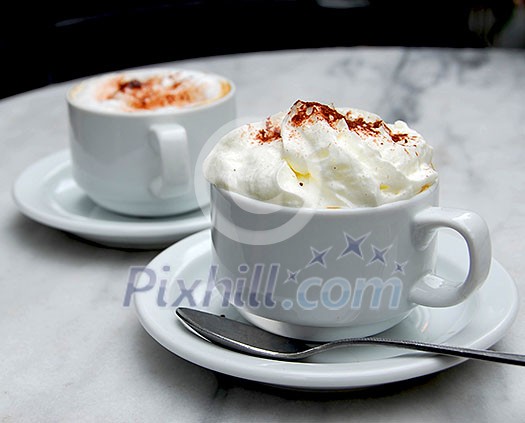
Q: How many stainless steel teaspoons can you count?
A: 1